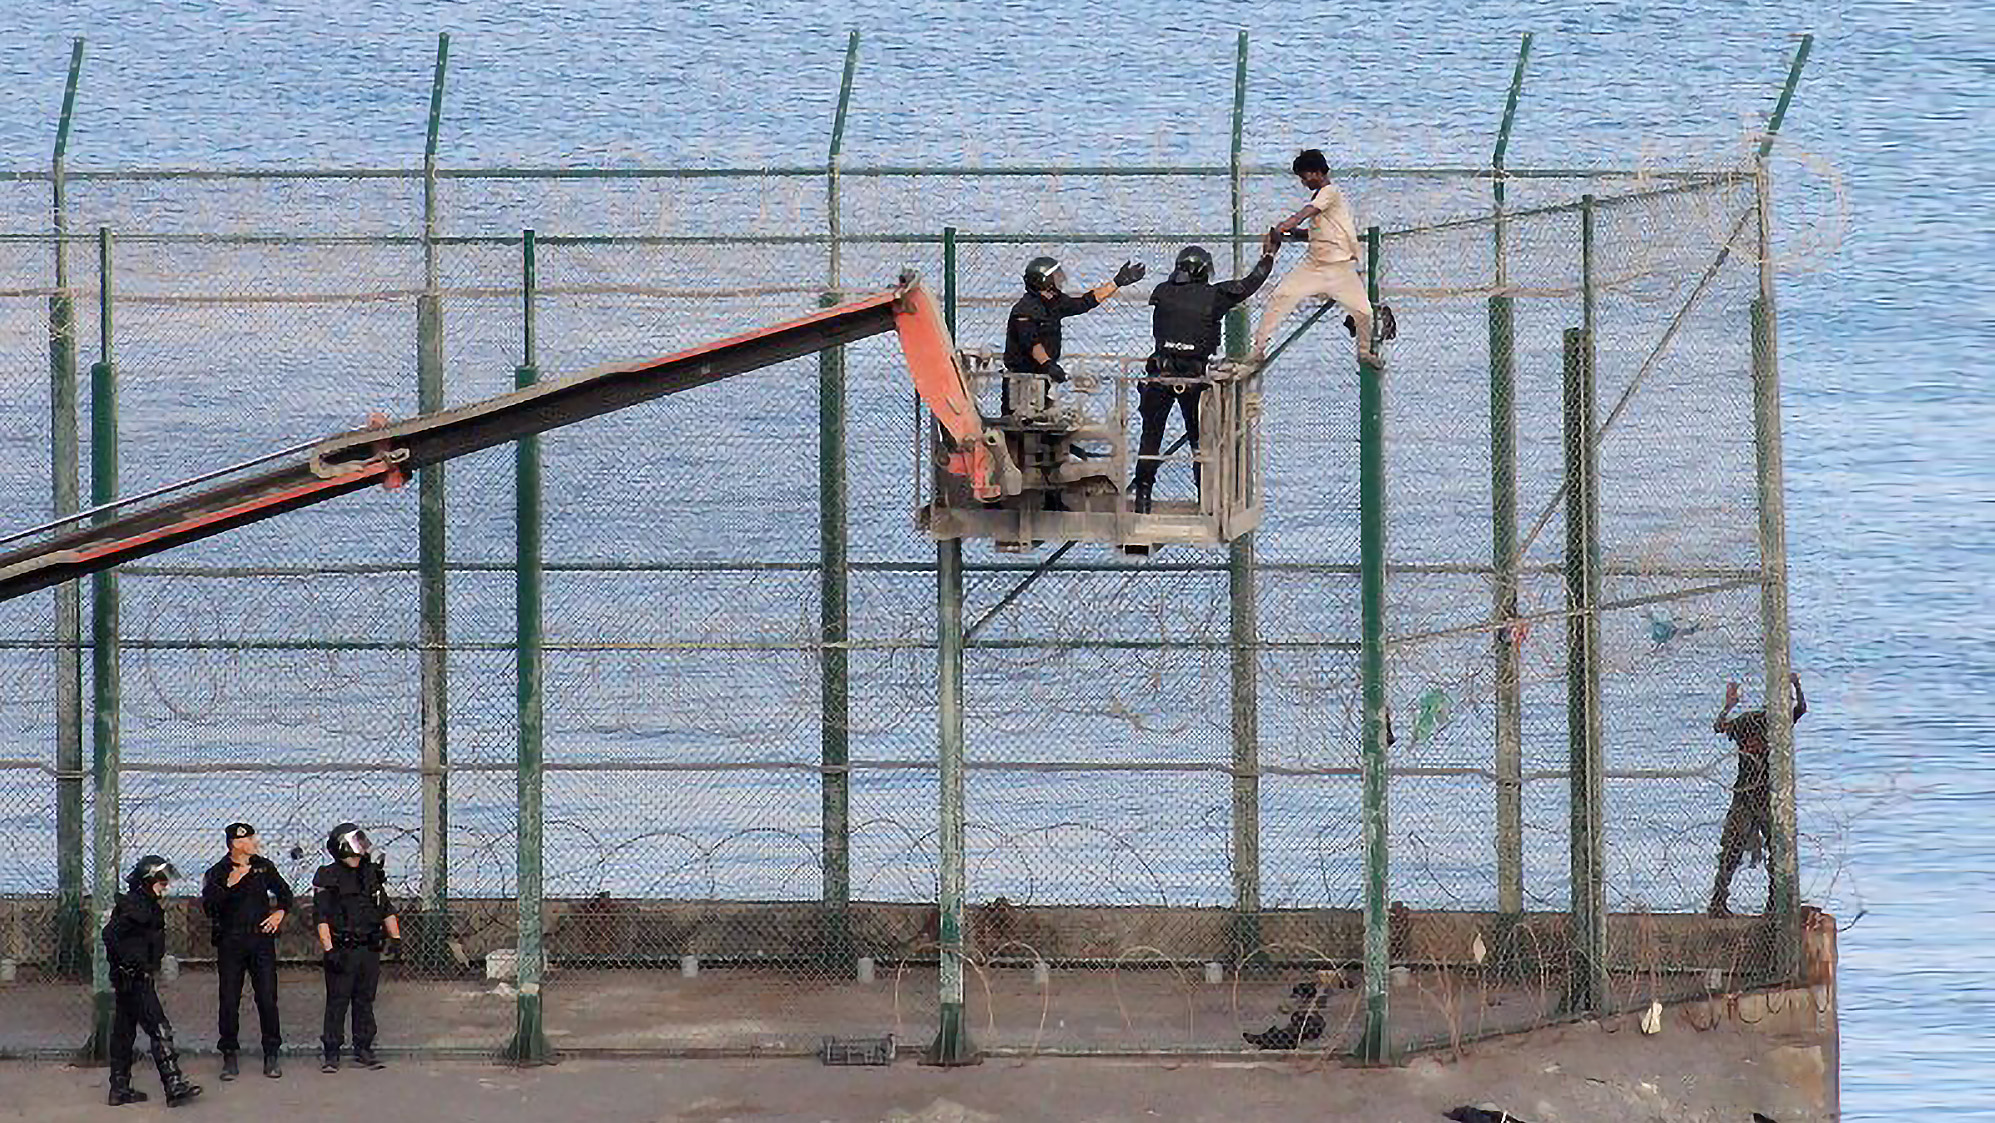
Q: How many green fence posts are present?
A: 11